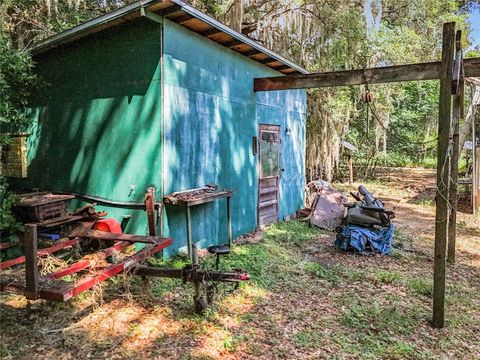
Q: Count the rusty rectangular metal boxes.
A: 1